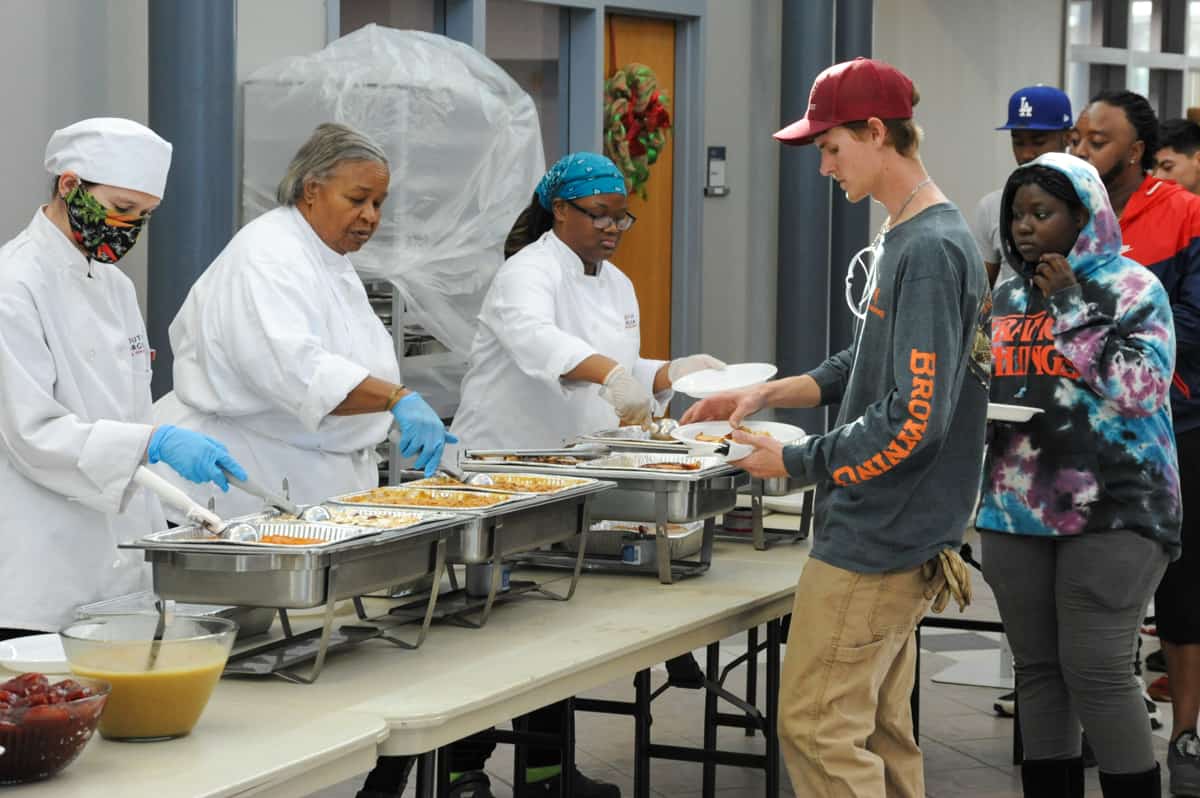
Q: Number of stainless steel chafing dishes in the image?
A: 4